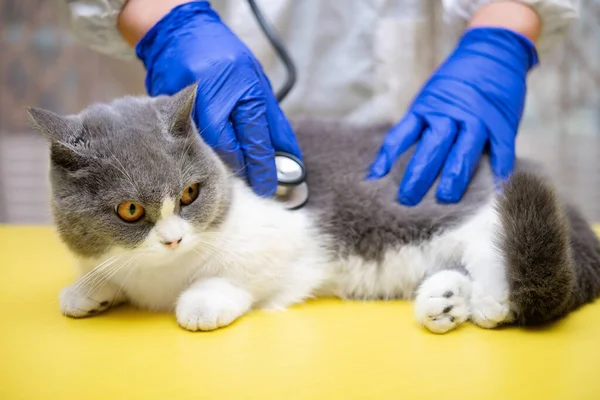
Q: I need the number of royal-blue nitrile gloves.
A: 2